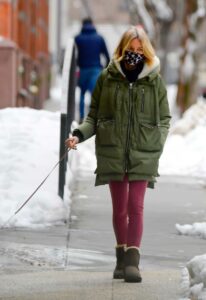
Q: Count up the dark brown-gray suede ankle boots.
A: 2